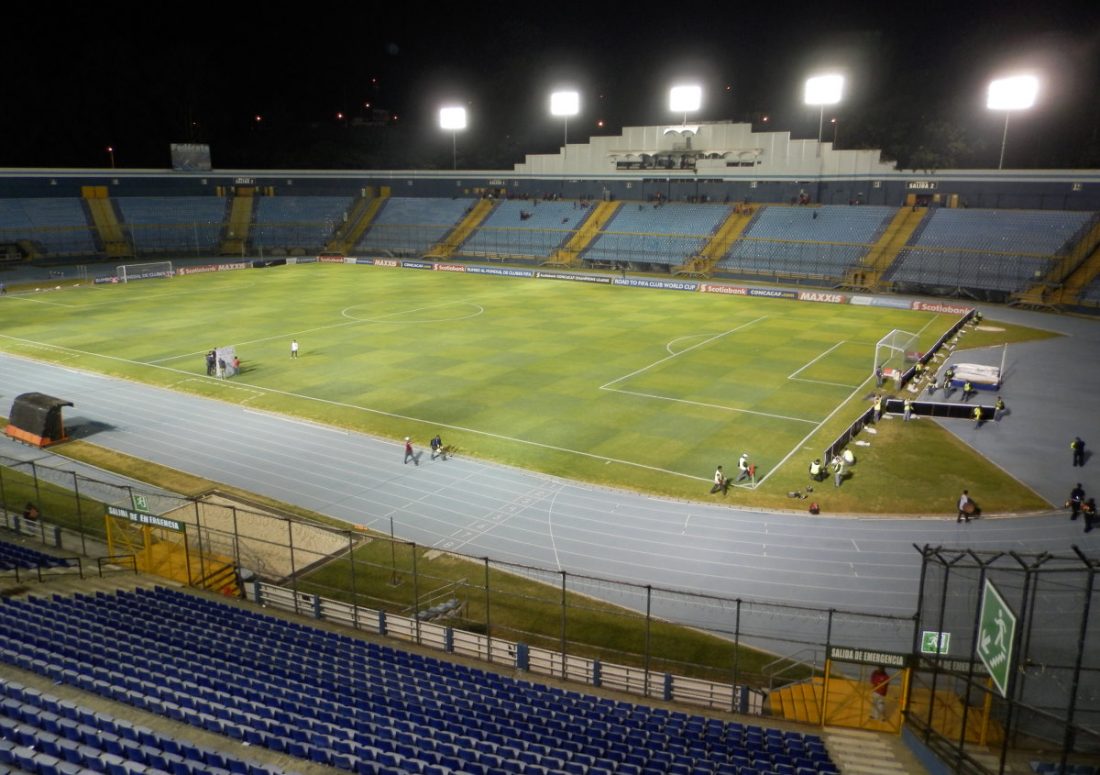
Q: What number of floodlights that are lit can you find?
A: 5